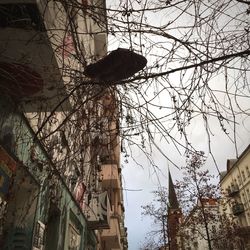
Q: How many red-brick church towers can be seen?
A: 1